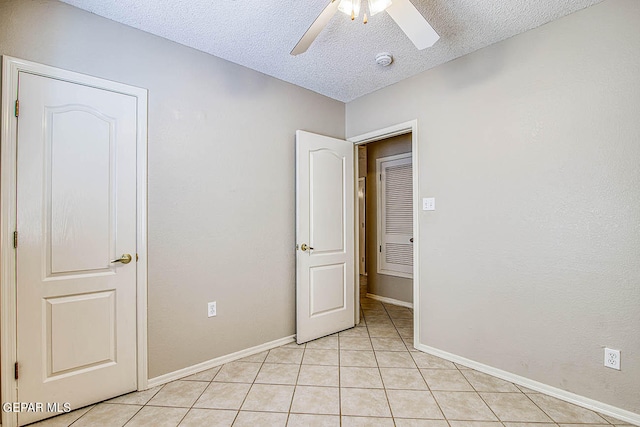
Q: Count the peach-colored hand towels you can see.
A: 0